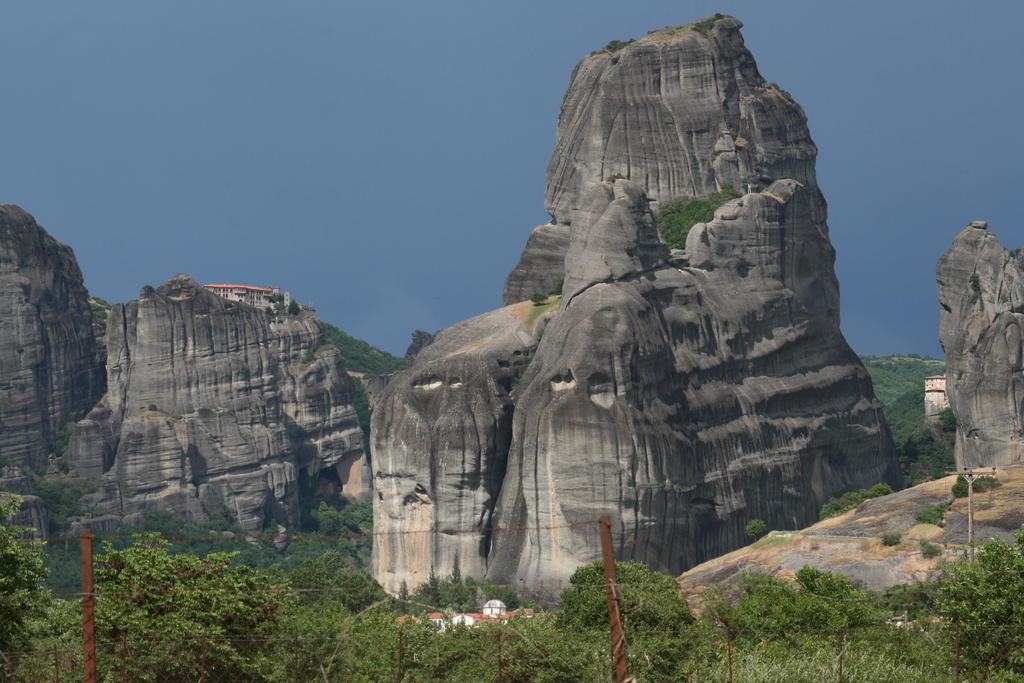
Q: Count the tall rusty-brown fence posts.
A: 2